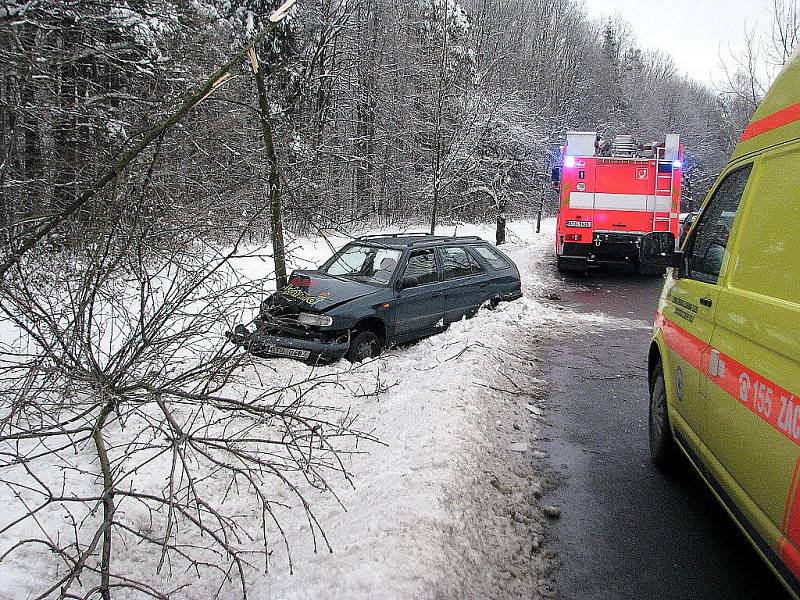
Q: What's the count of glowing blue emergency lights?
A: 2